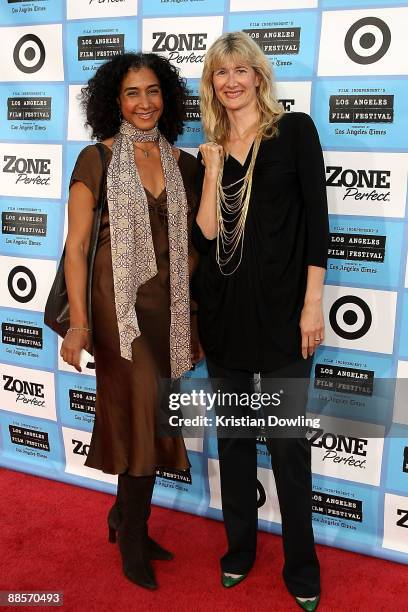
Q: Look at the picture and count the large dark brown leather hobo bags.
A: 1